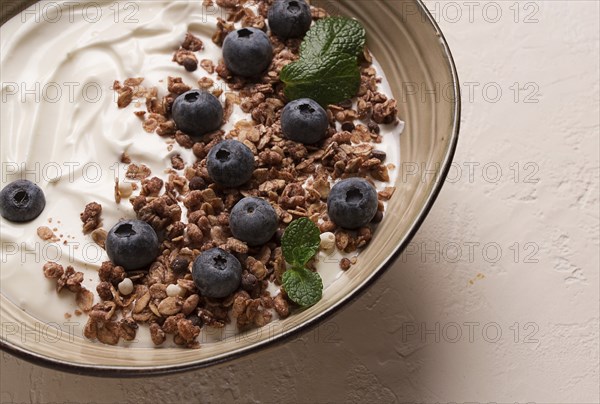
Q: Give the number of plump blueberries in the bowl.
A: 10